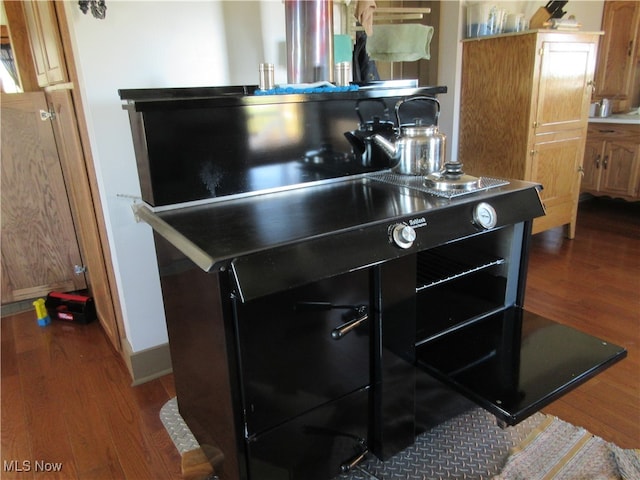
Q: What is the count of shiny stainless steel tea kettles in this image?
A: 1